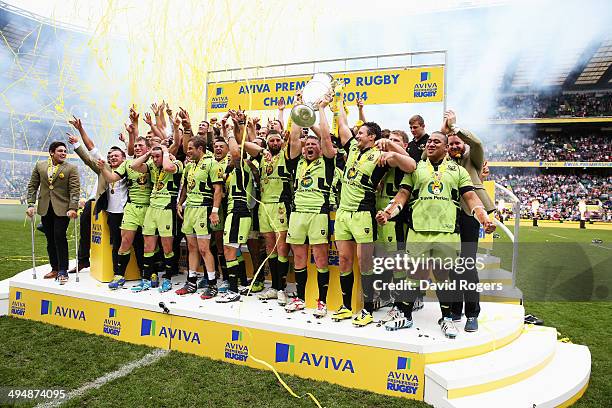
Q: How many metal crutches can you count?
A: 2